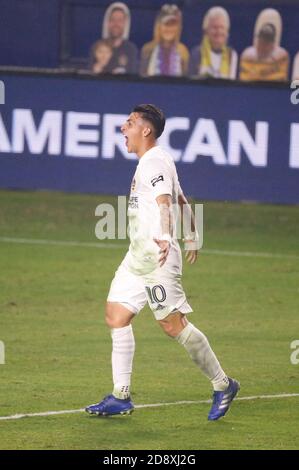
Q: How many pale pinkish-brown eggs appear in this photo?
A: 0